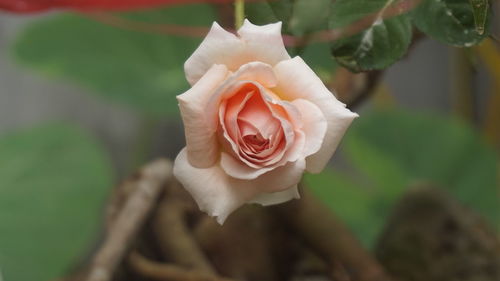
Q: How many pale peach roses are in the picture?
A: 1